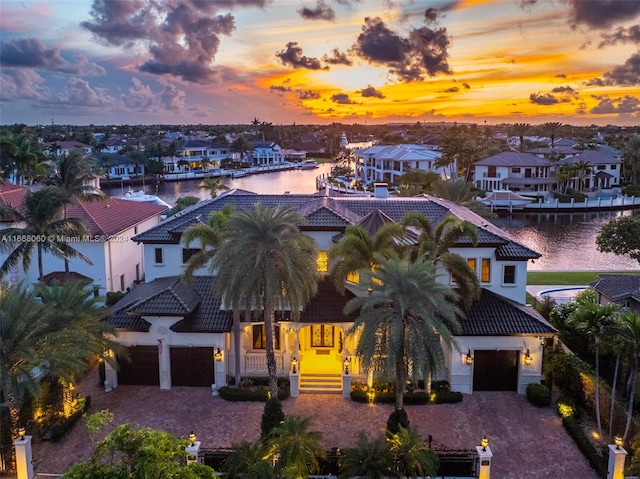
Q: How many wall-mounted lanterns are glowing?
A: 4